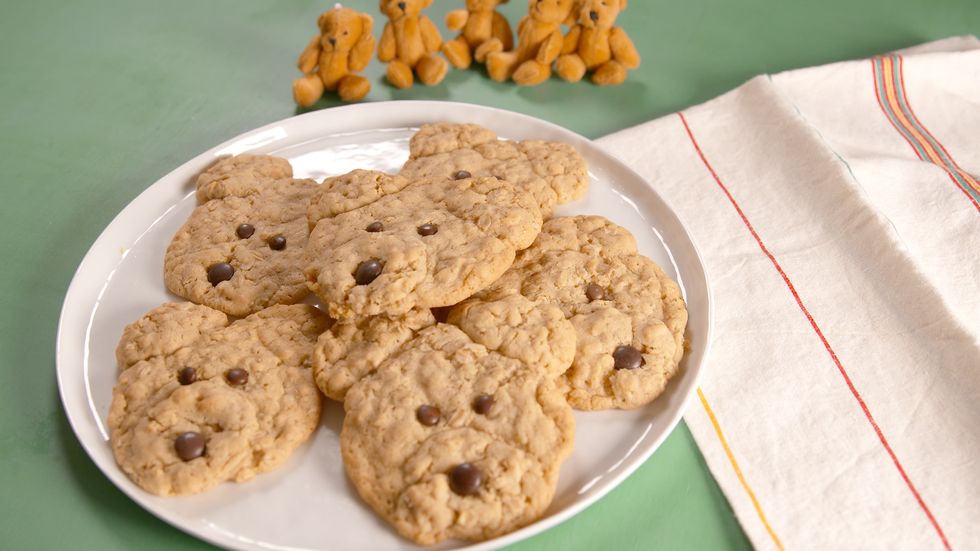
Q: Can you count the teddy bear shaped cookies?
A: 6